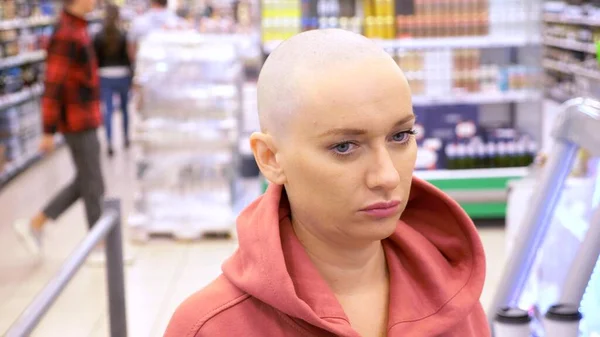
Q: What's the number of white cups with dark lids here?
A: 2